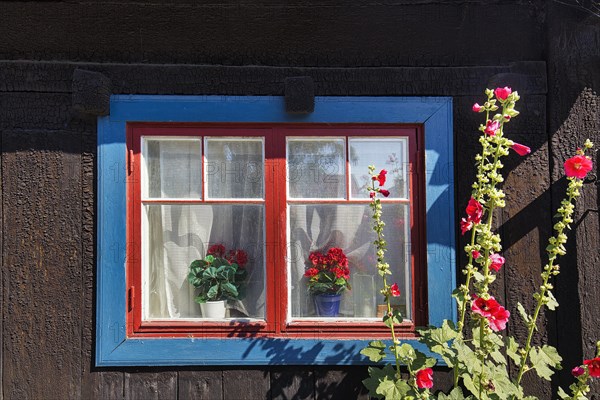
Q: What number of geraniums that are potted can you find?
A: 2